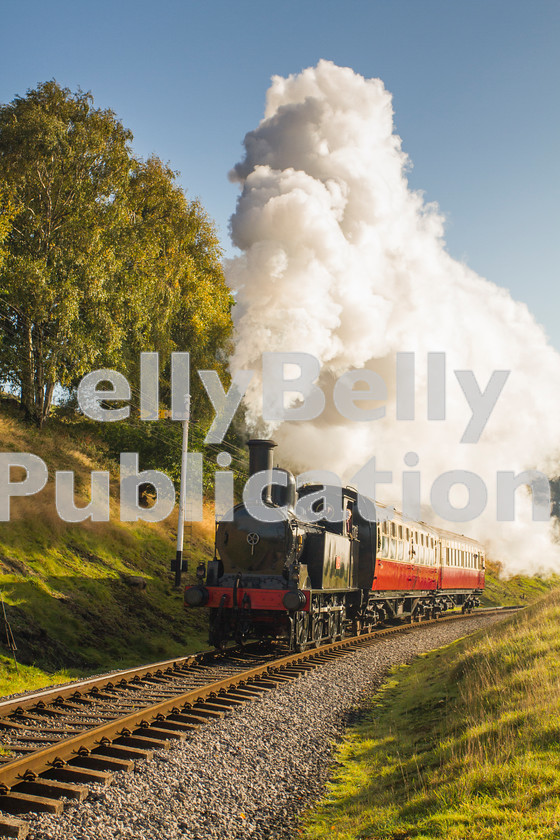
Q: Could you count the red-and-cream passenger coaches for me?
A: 2